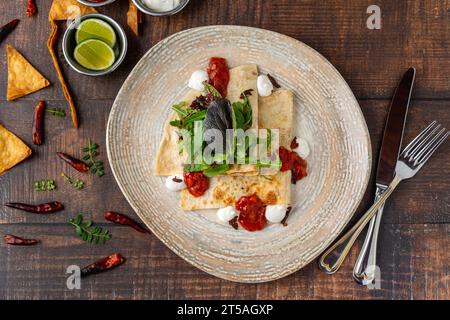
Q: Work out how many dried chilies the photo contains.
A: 8